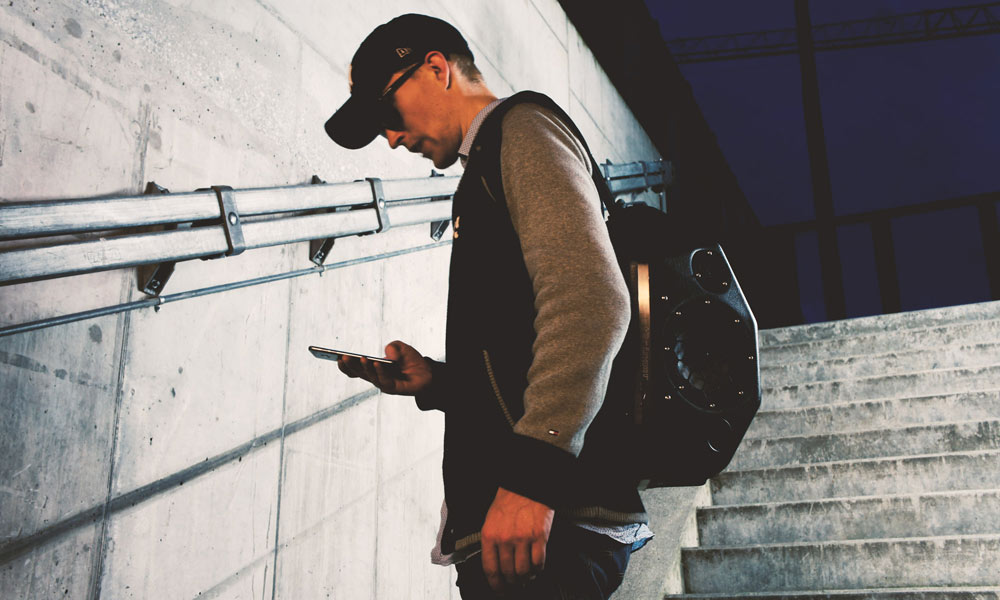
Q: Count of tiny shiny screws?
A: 13